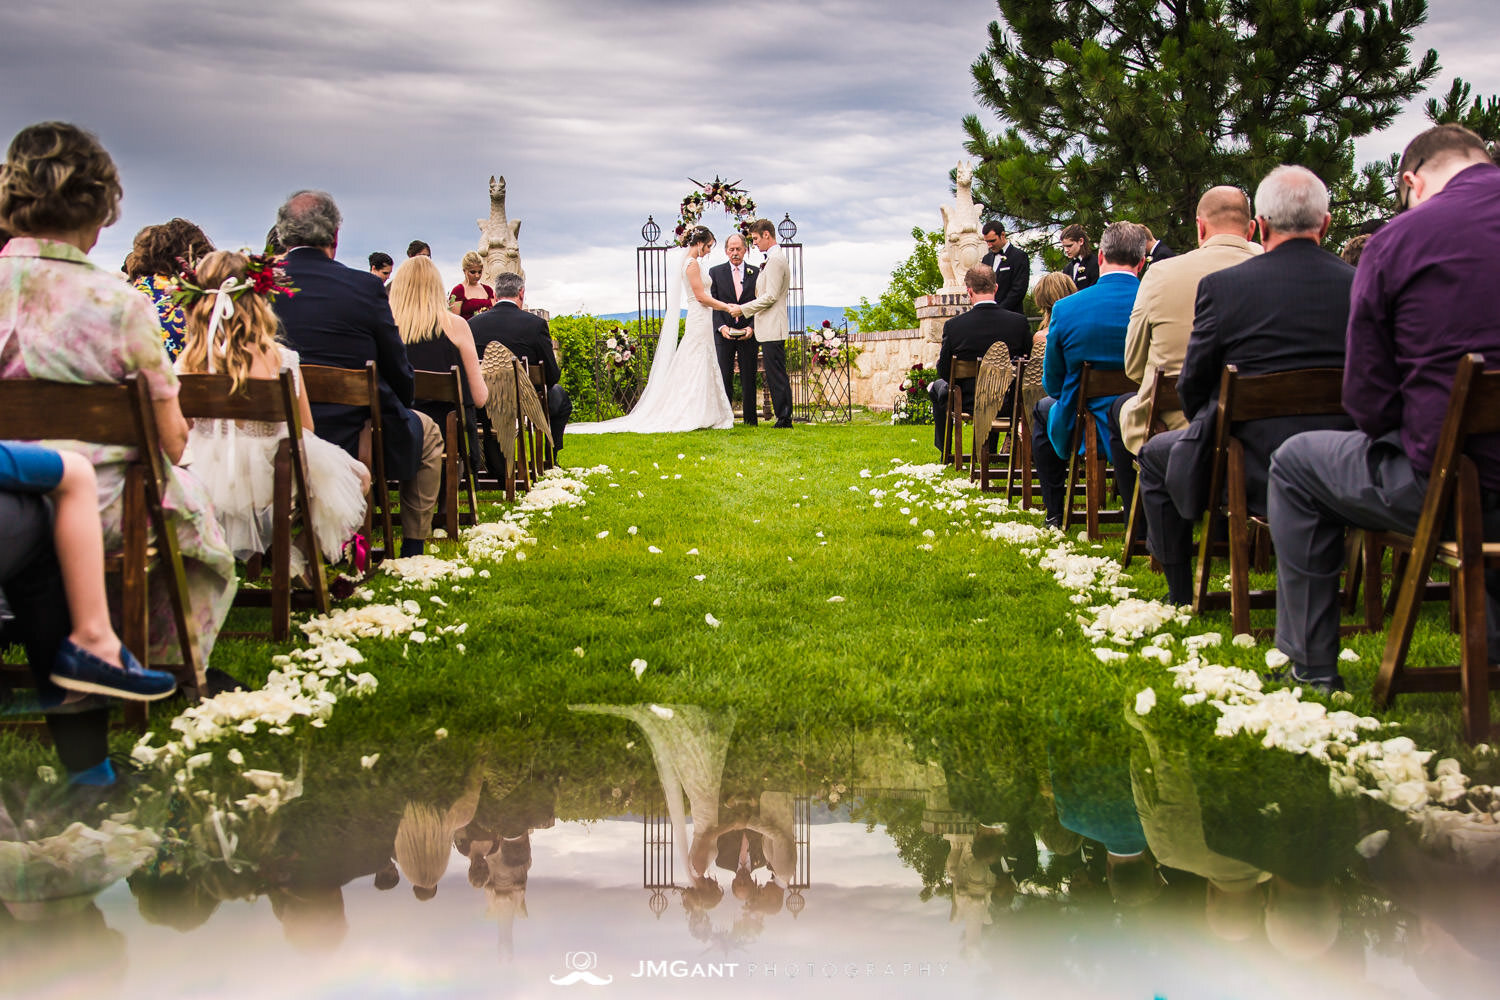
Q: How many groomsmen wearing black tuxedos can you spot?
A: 3